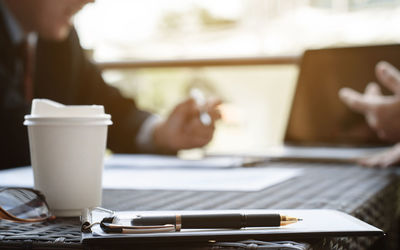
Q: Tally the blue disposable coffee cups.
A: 0